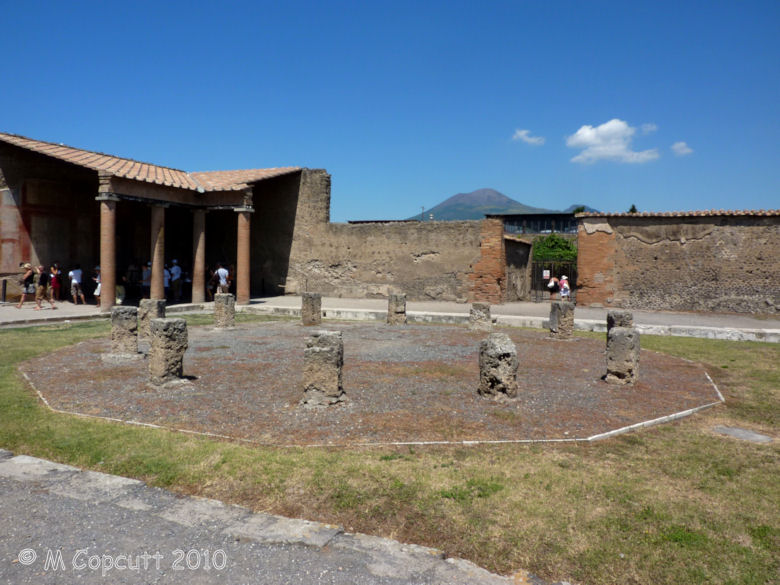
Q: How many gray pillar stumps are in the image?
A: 12